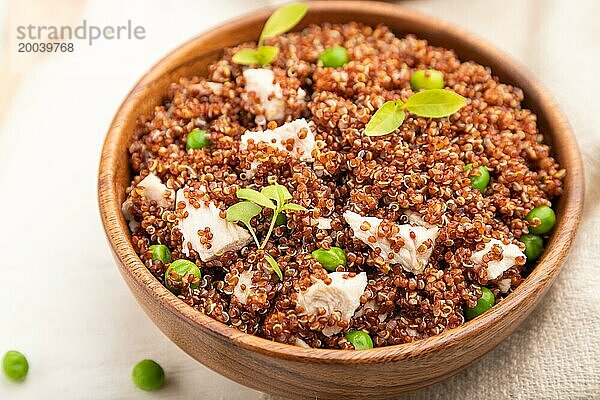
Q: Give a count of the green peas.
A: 14